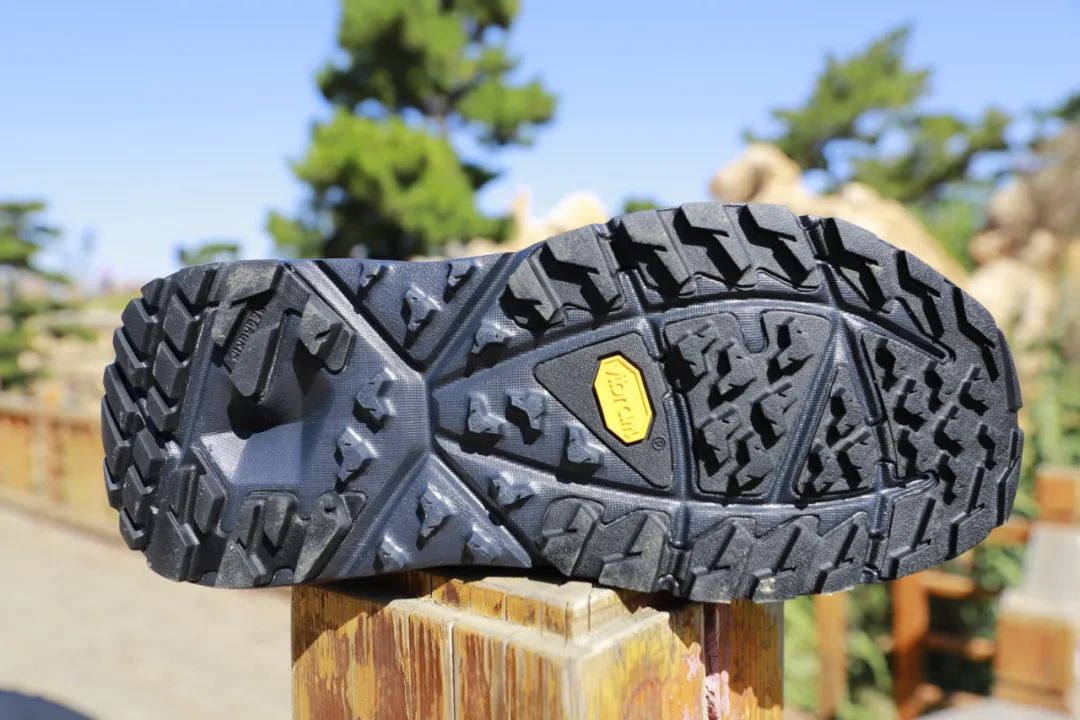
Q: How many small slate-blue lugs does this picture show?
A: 13